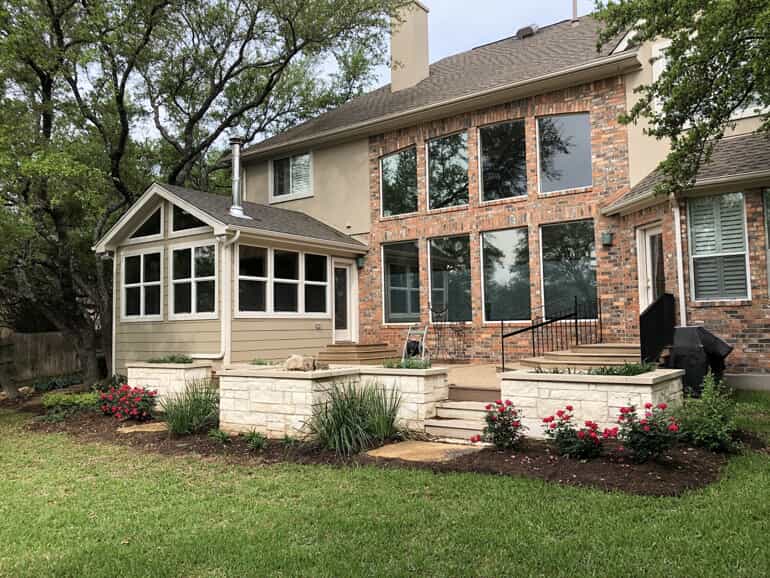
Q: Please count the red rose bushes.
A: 4